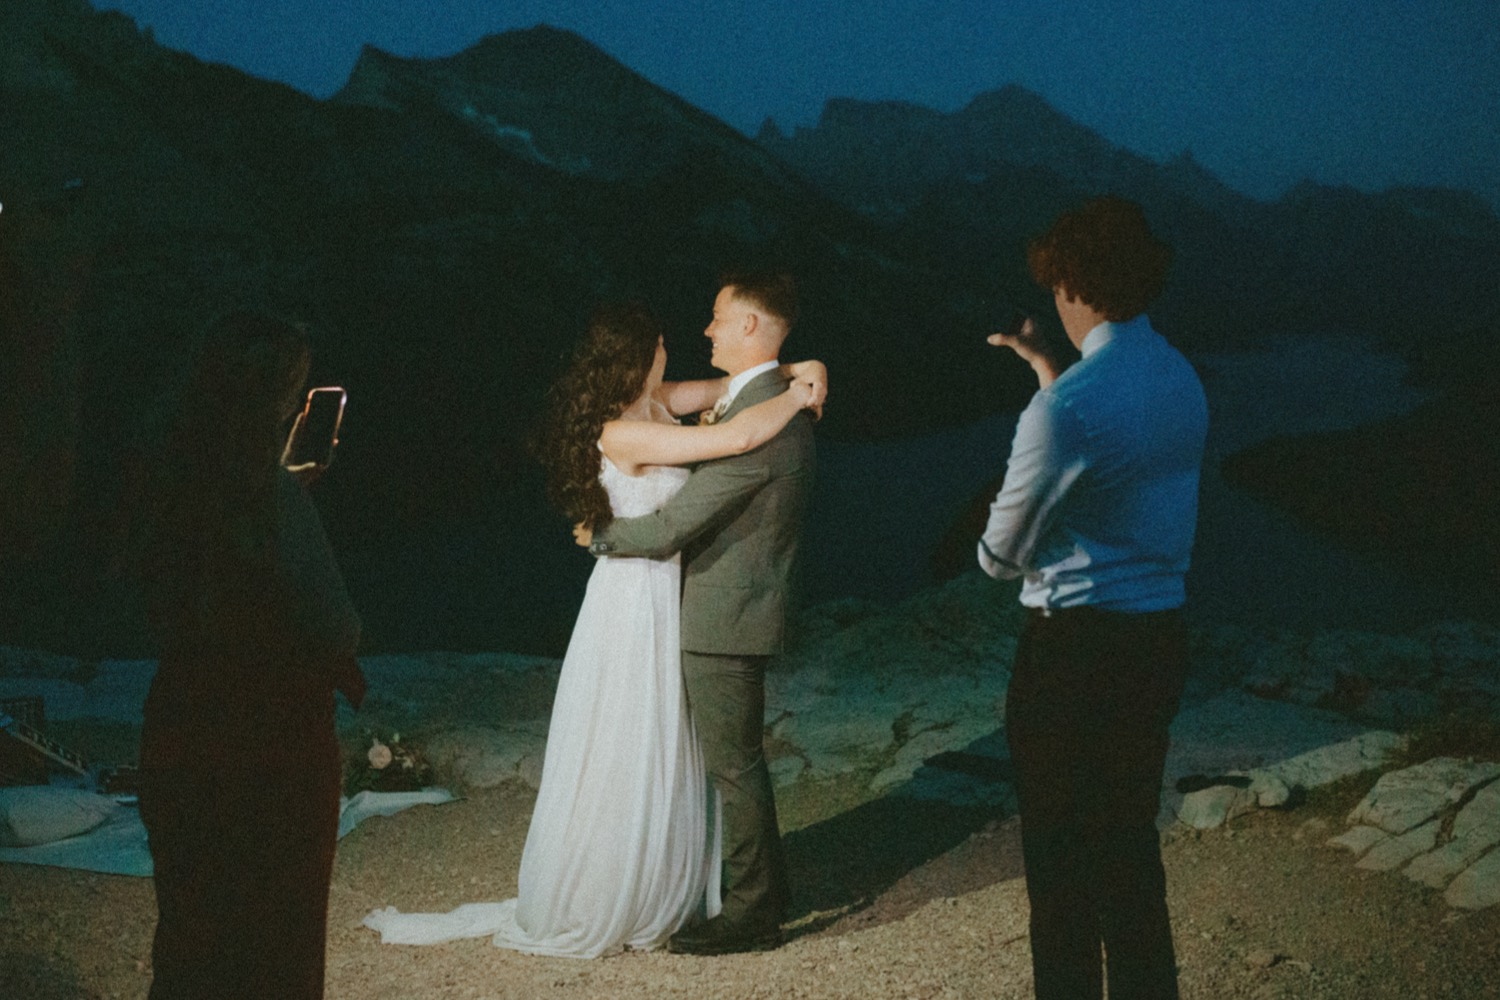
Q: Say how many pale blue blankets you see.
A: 1